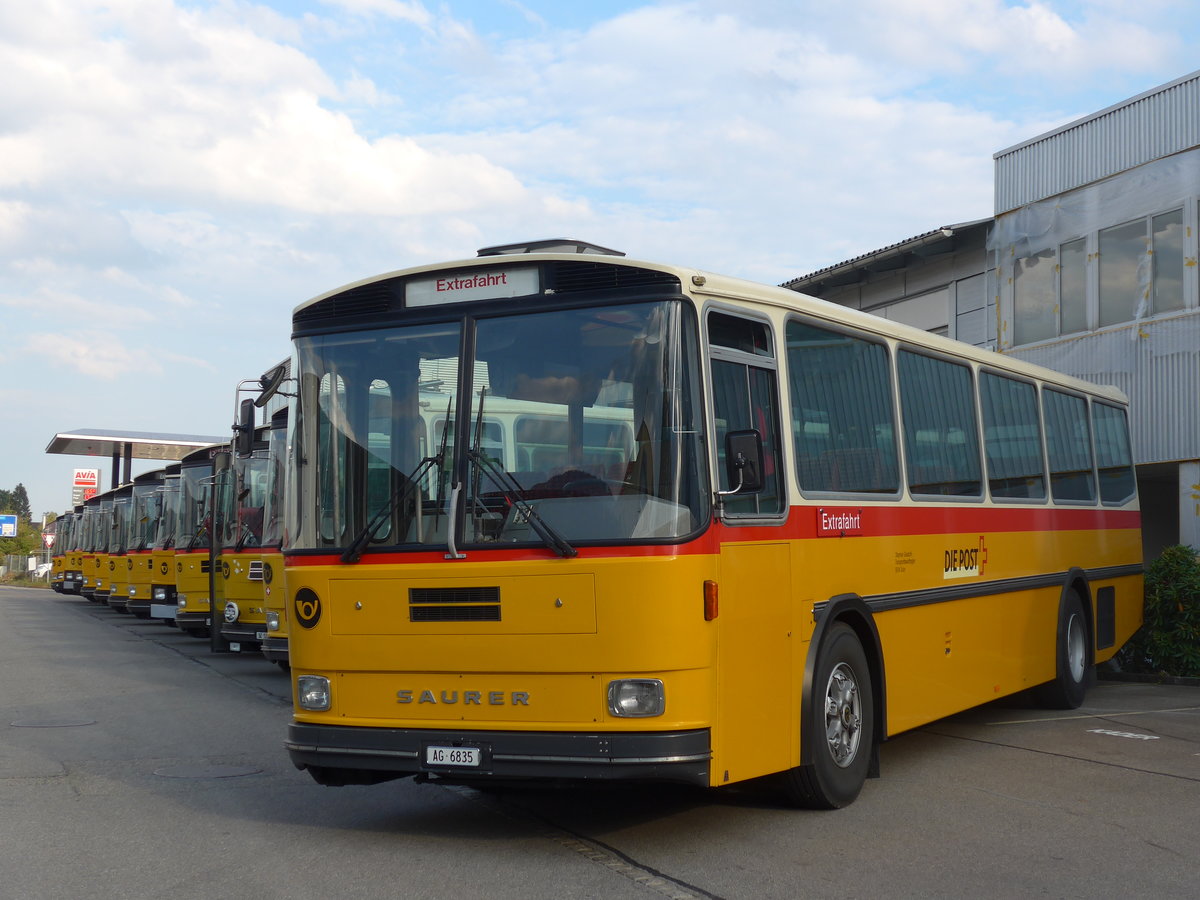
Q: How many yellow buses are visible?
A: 13